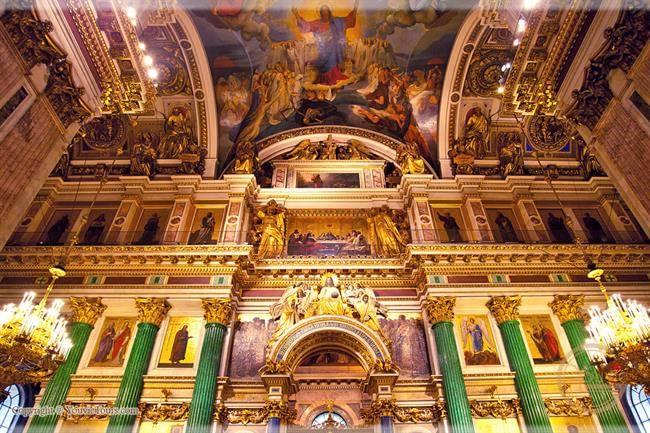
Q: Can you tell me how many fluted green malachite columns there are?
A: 6